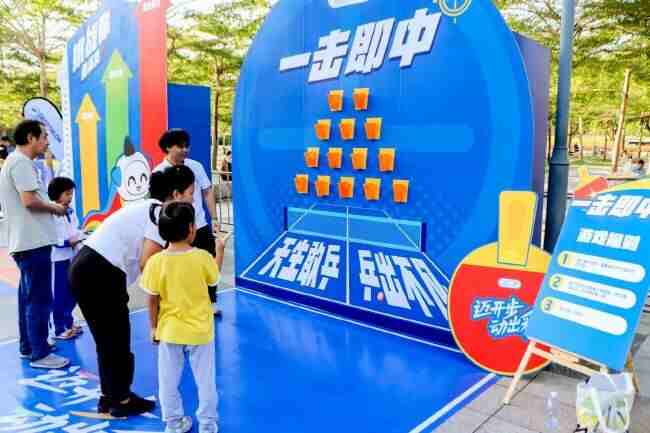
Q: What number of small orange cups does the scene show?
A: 14